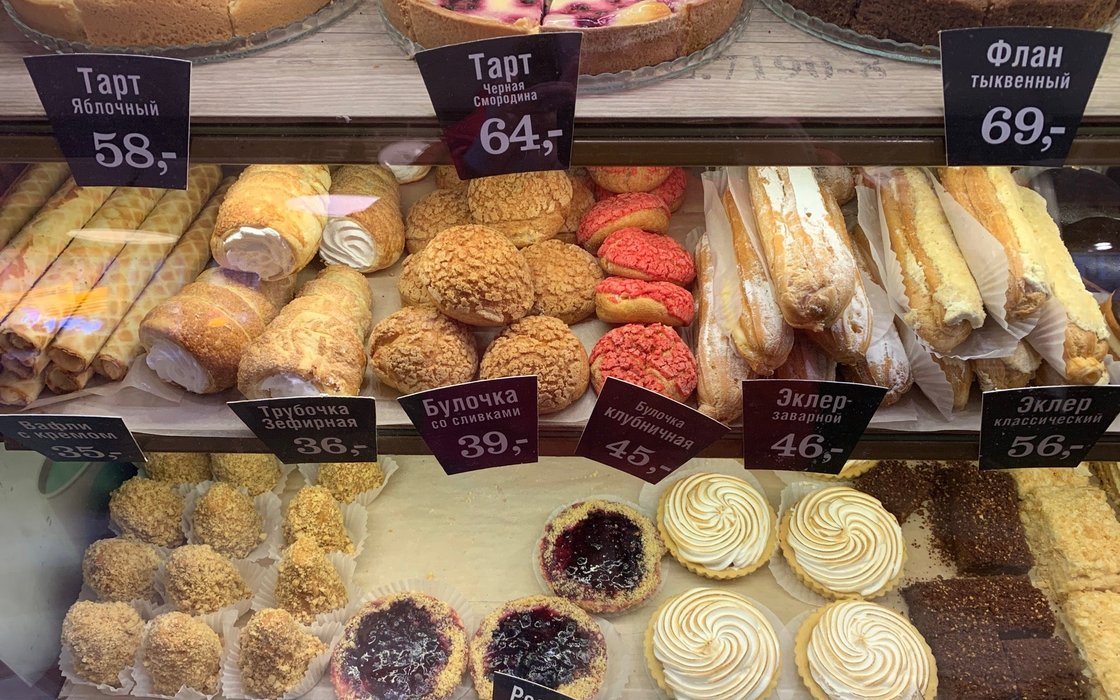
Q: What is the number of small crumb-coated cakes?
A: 12